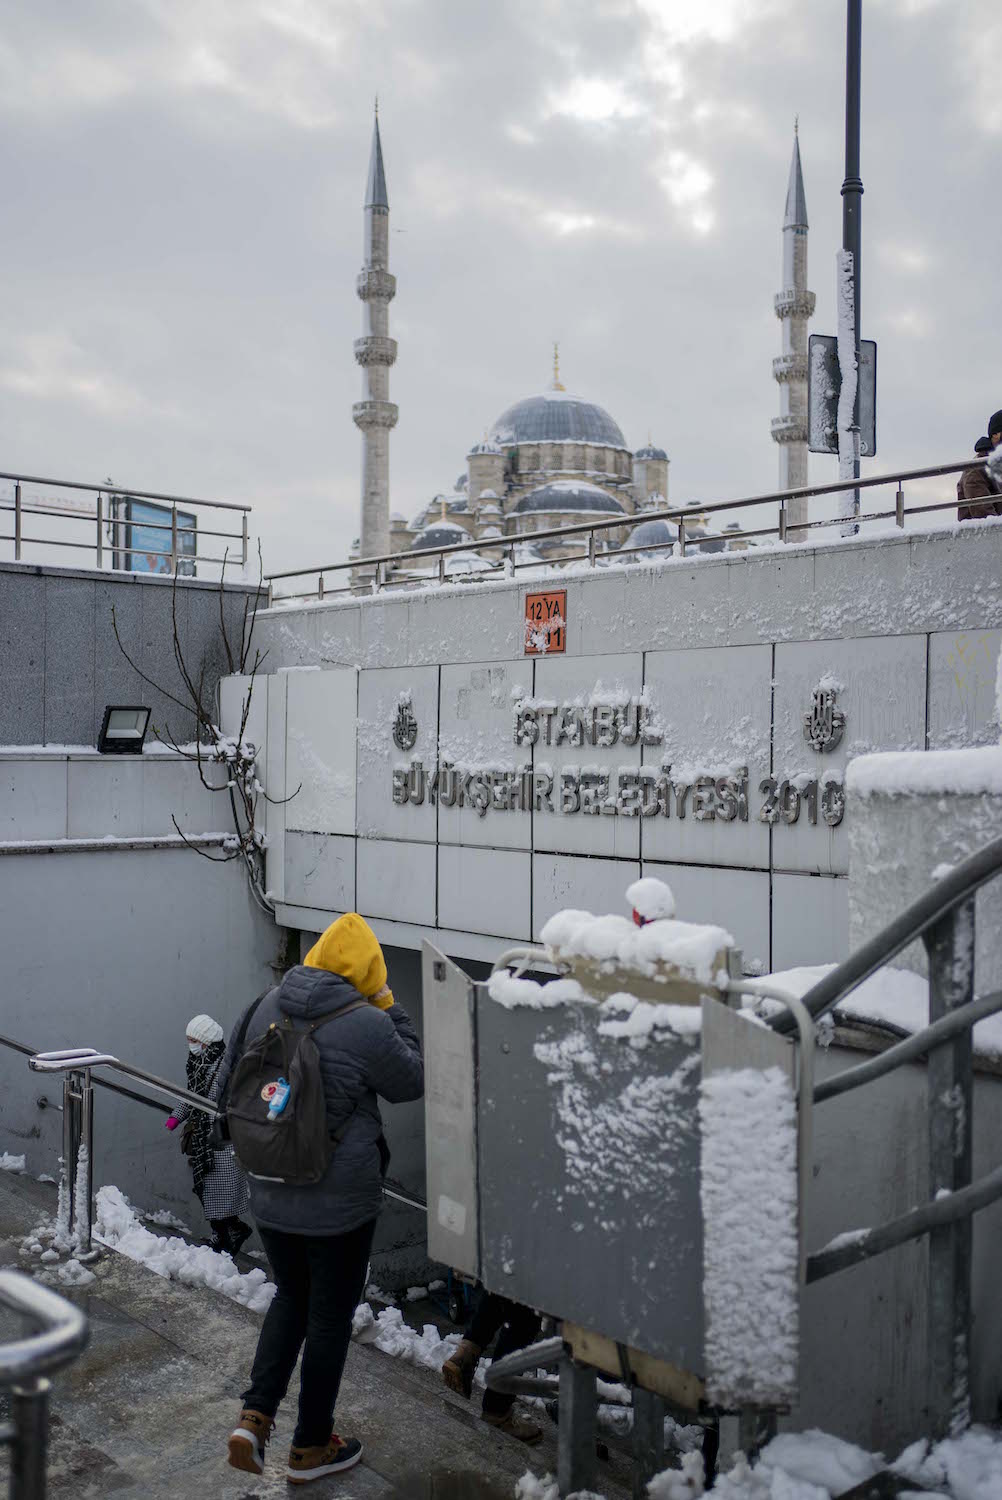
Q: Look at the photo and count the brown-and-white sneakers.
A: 2